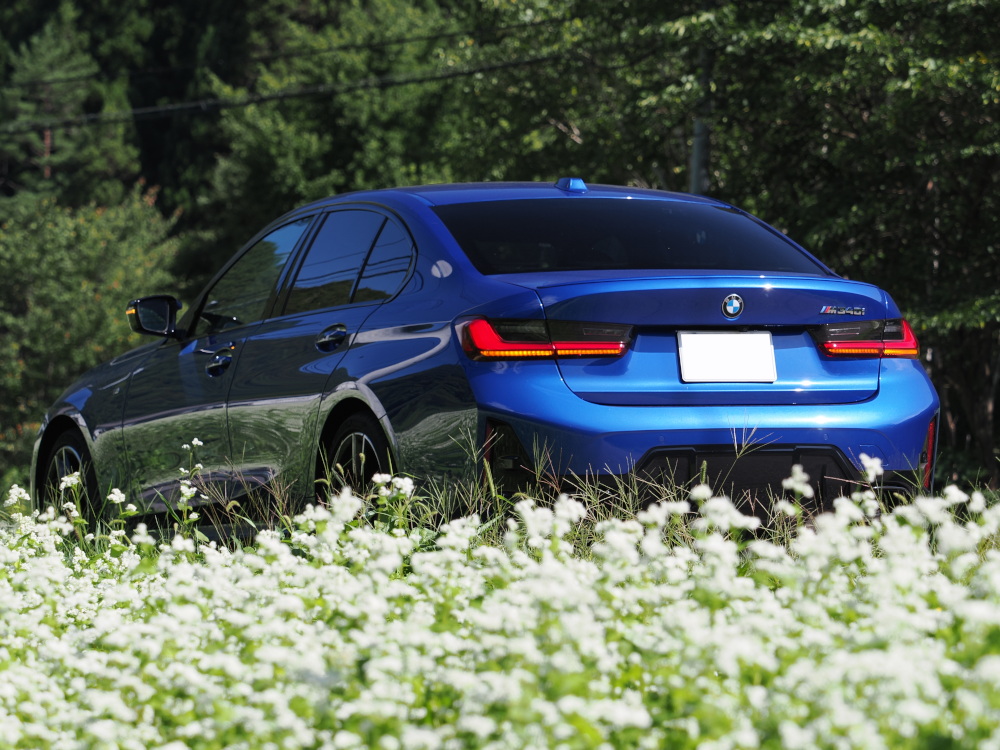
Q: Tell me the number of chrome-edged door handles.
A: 2